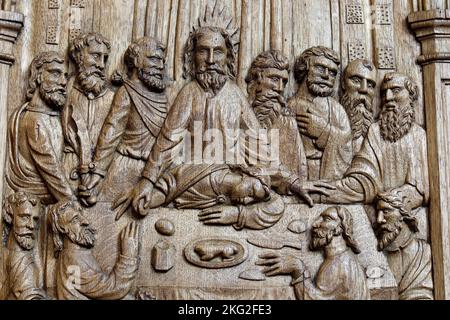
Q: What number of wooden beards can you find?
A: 12